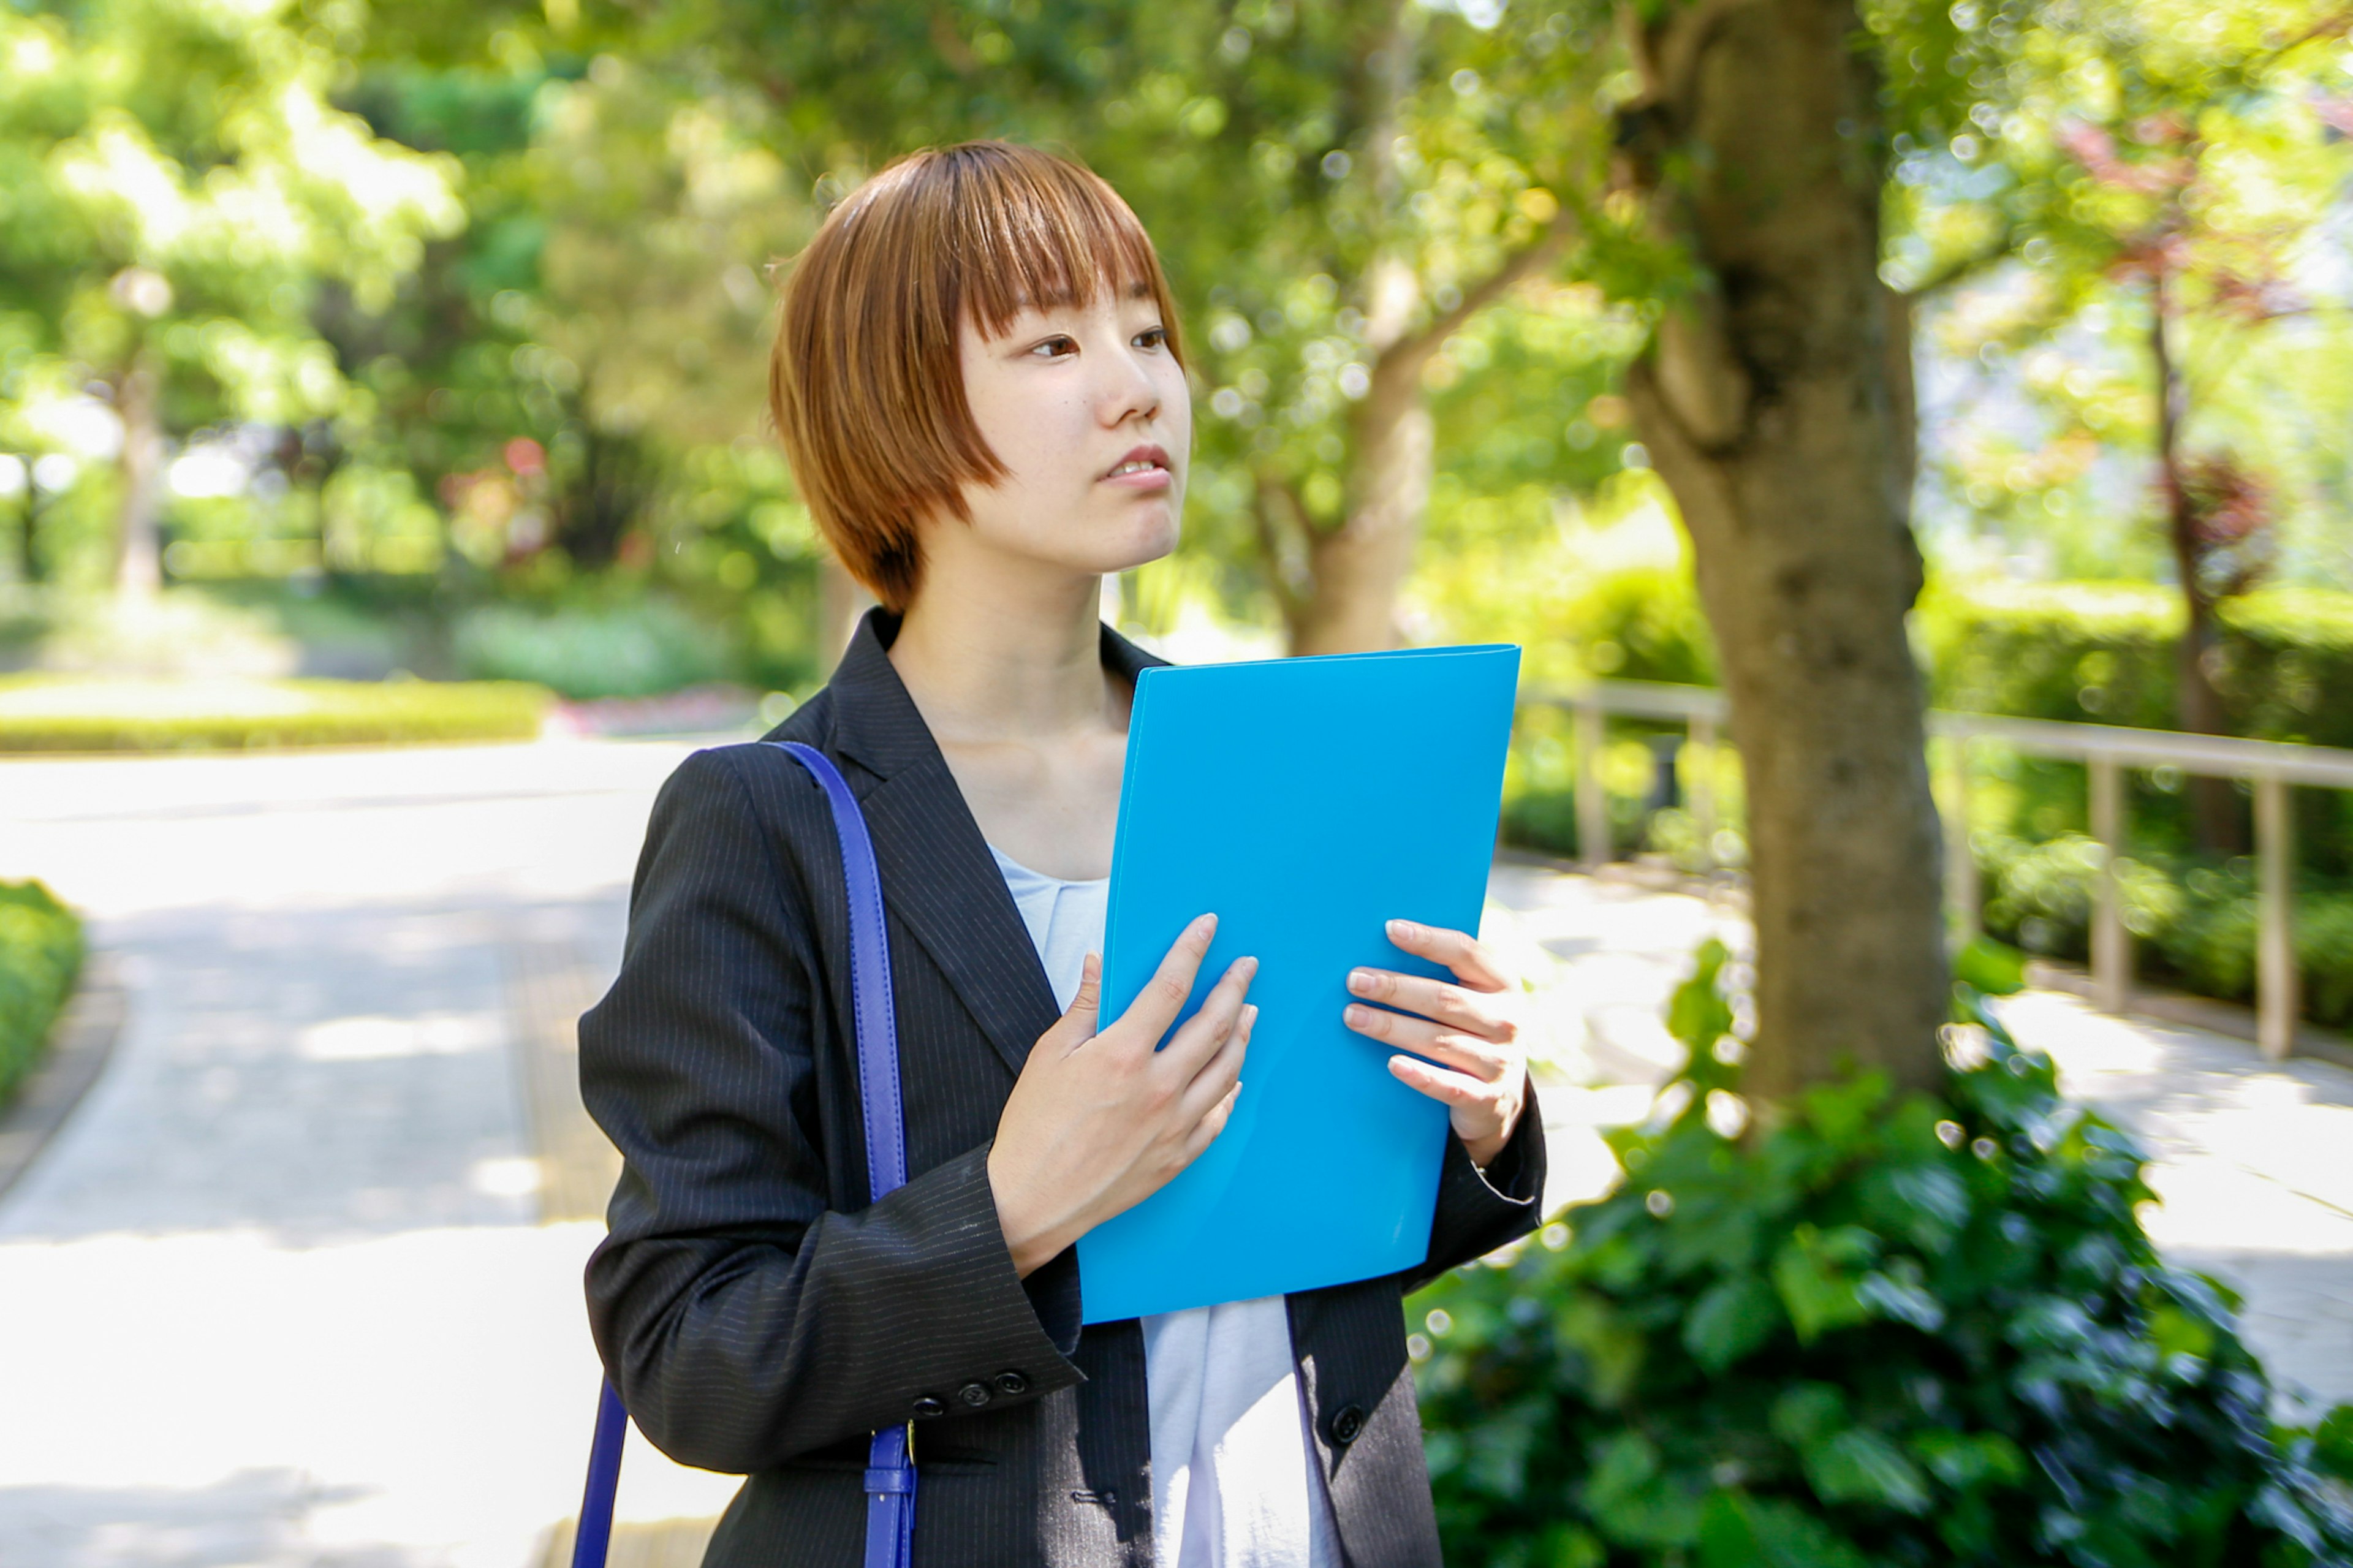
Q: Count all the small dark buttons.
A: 4